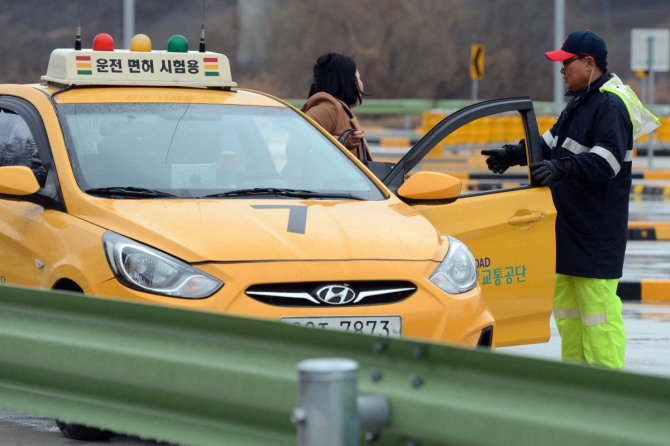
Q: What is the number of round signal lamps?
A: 3